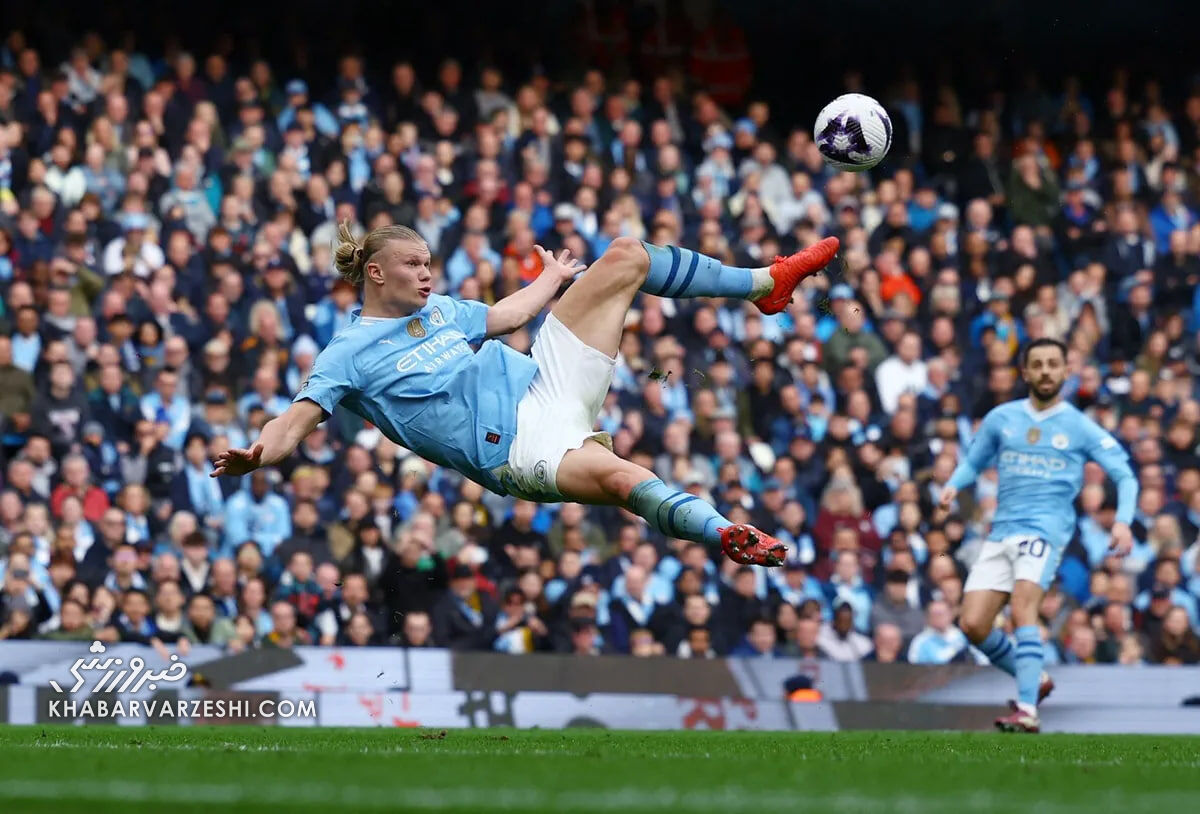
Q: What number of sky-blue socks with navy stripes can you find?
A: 4